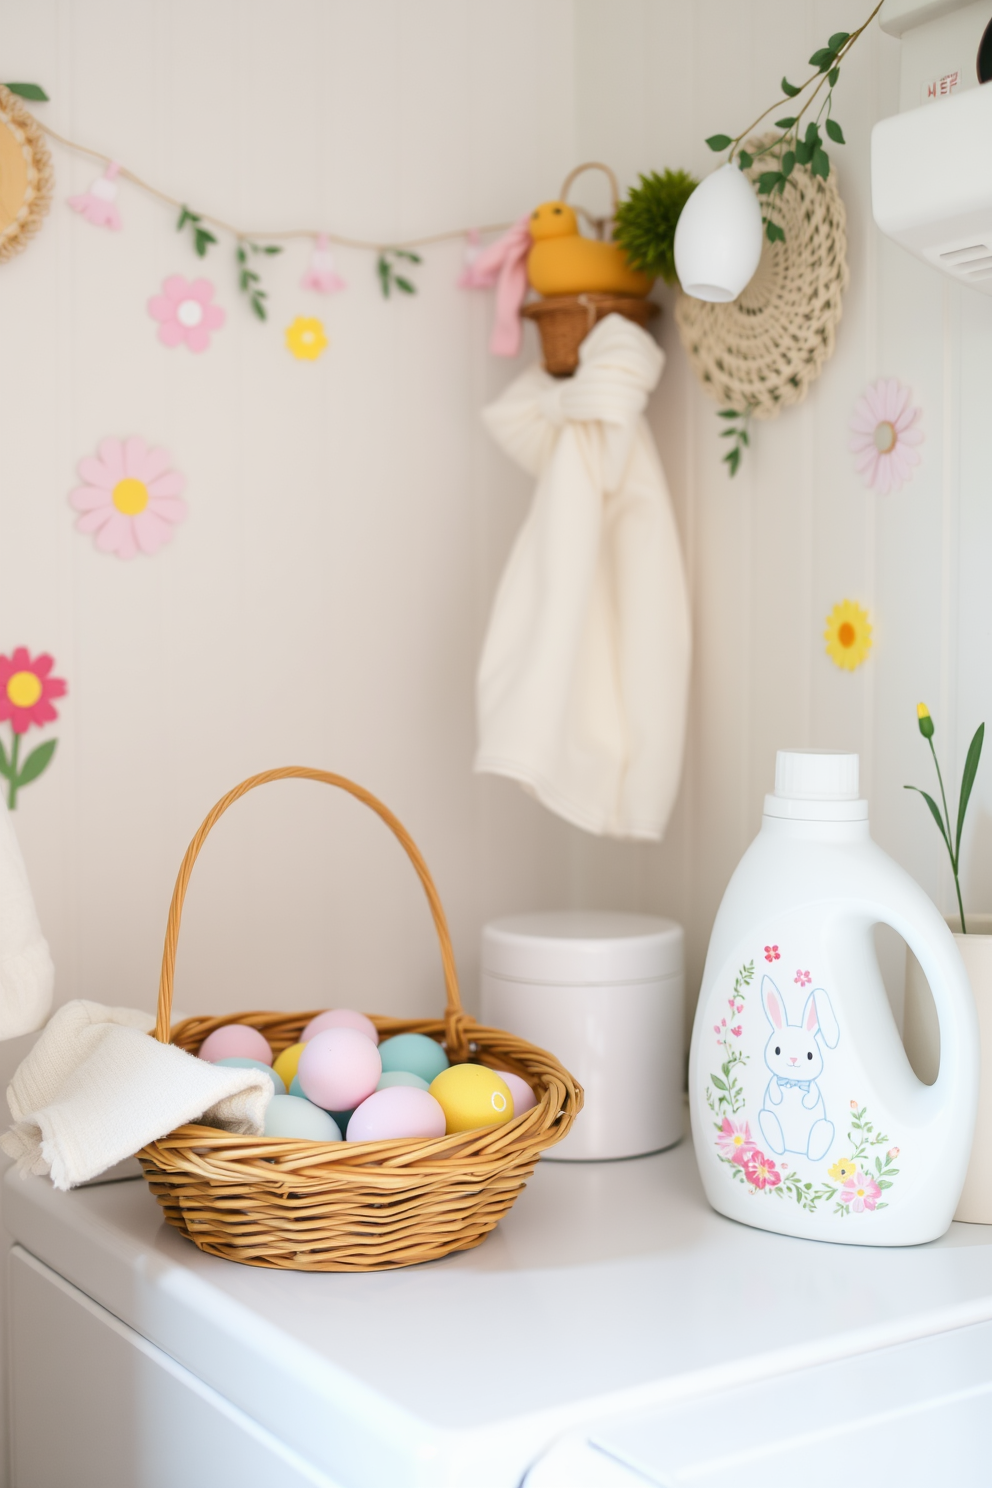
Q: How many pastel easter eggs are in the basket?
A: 12